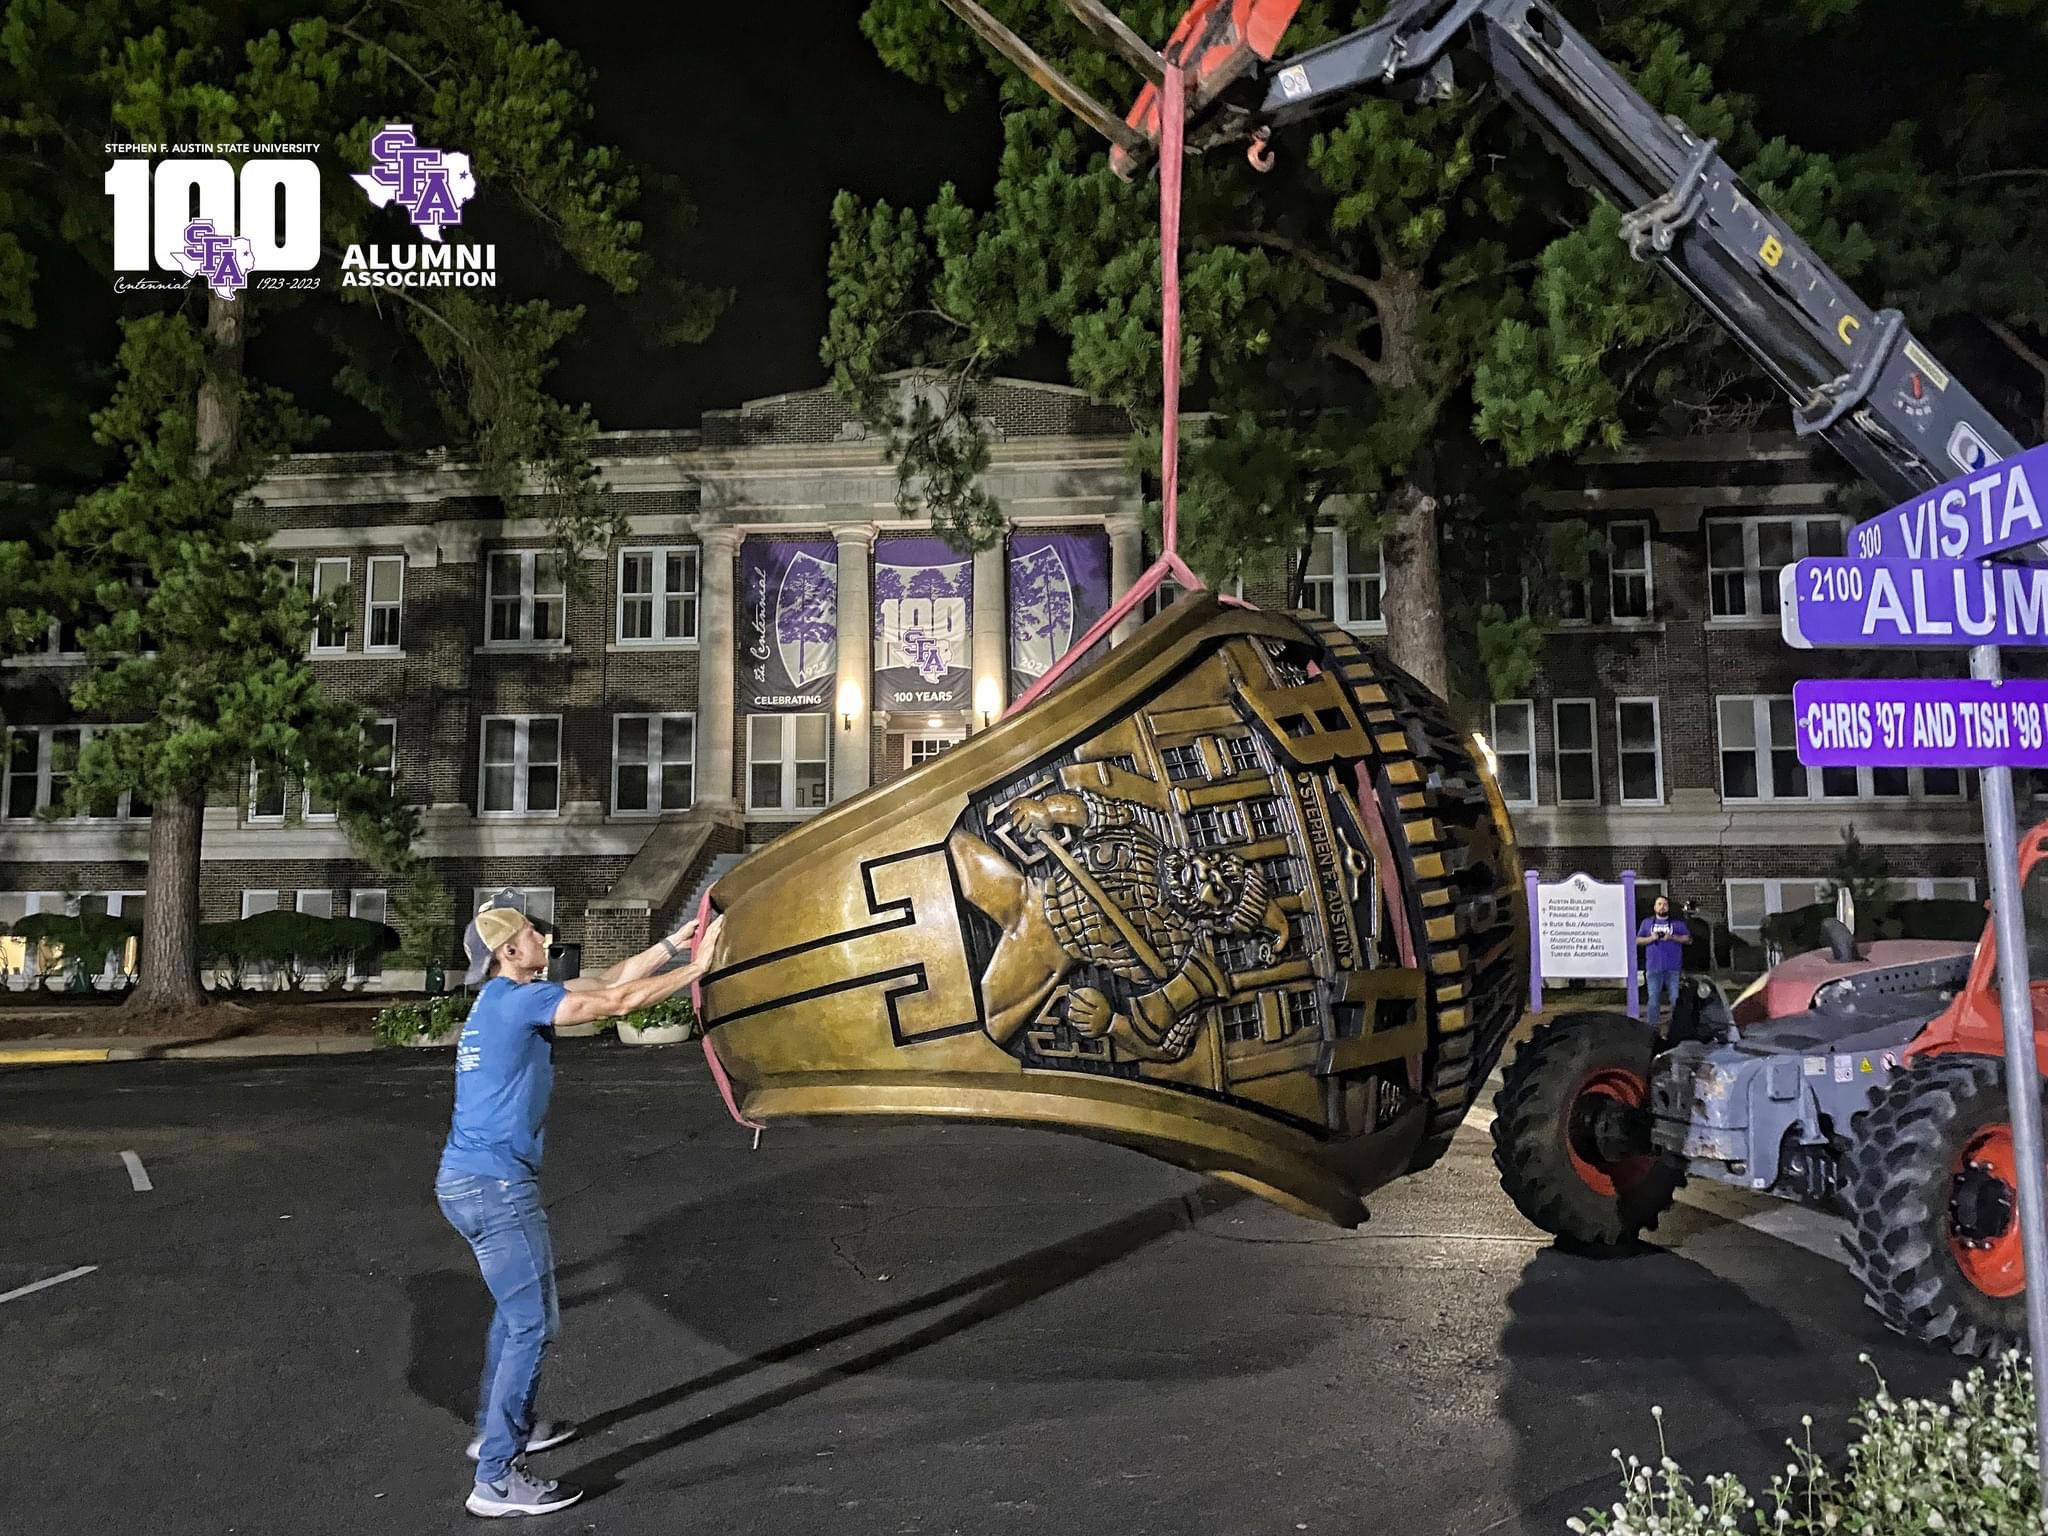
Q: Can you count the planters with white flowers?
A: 2